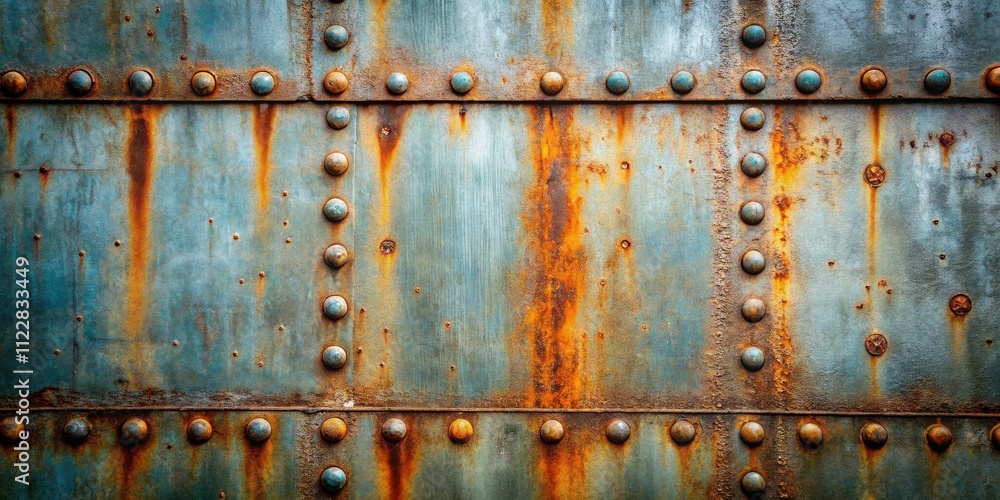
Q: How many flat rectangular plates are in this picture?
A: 9